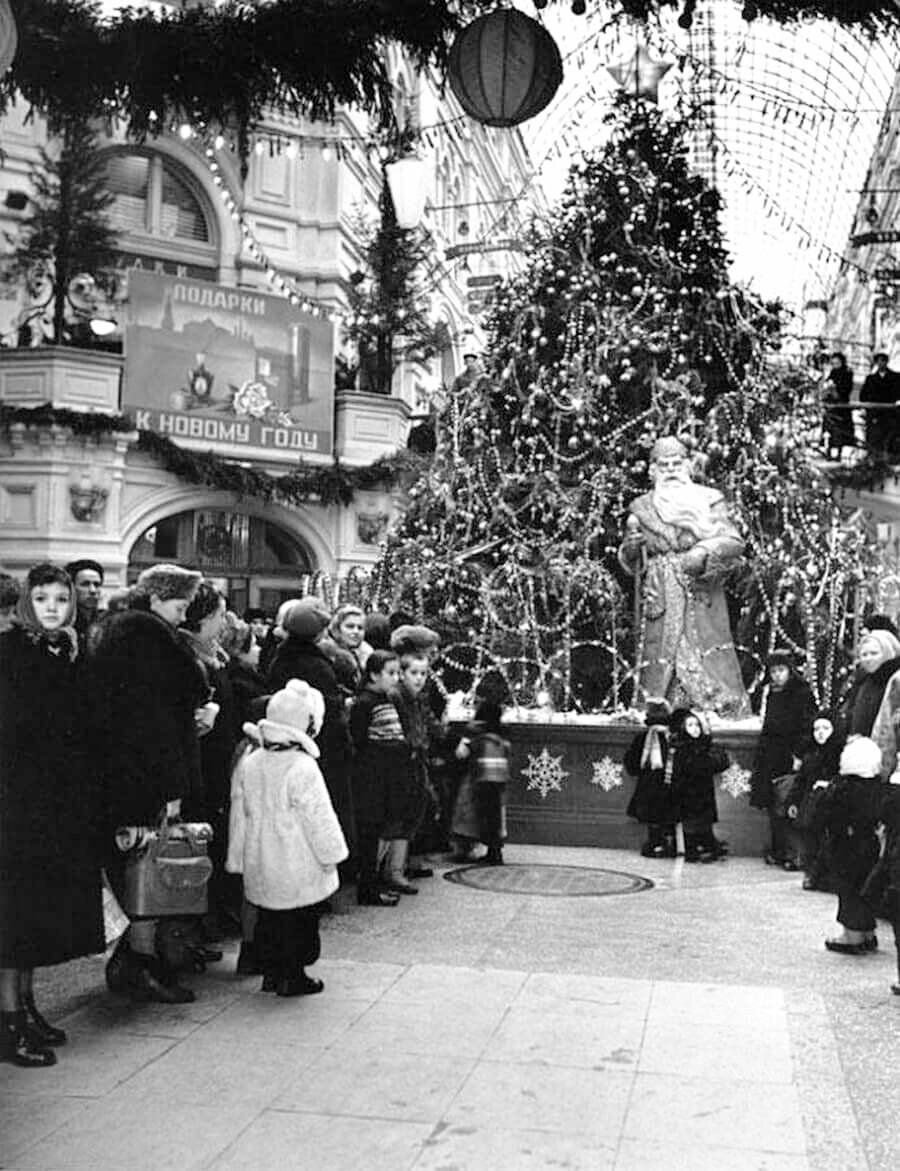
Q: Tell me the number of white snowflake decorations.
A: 3